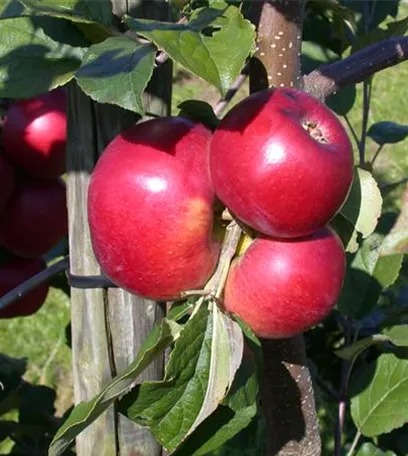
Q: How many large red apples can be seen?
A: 3